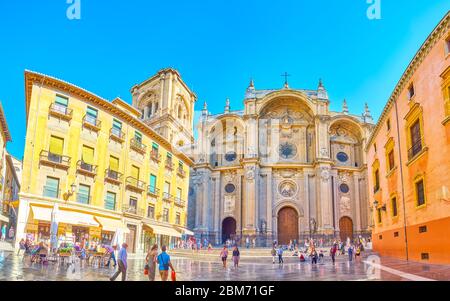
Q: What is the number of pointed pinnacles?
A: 6